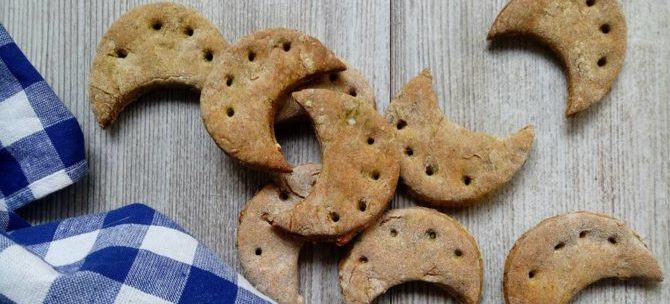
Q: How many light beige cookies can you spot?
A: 9